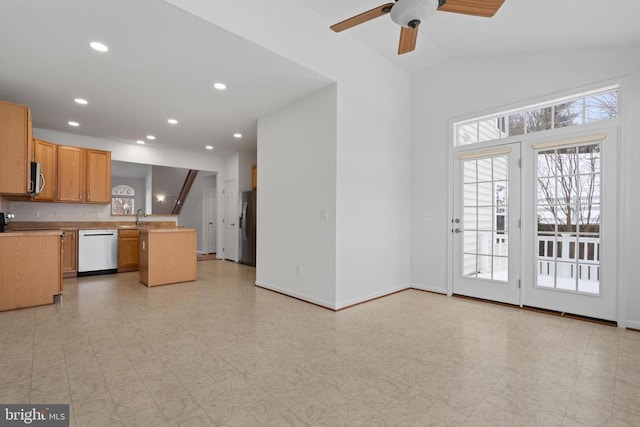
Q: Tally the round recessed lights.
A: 9